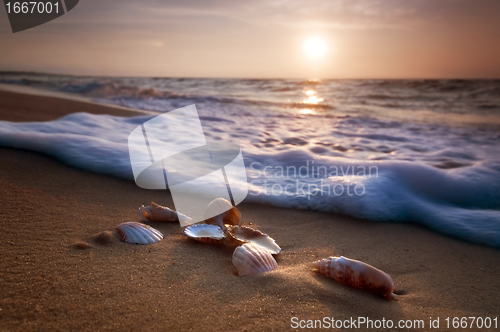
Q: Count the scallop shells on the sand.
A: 4